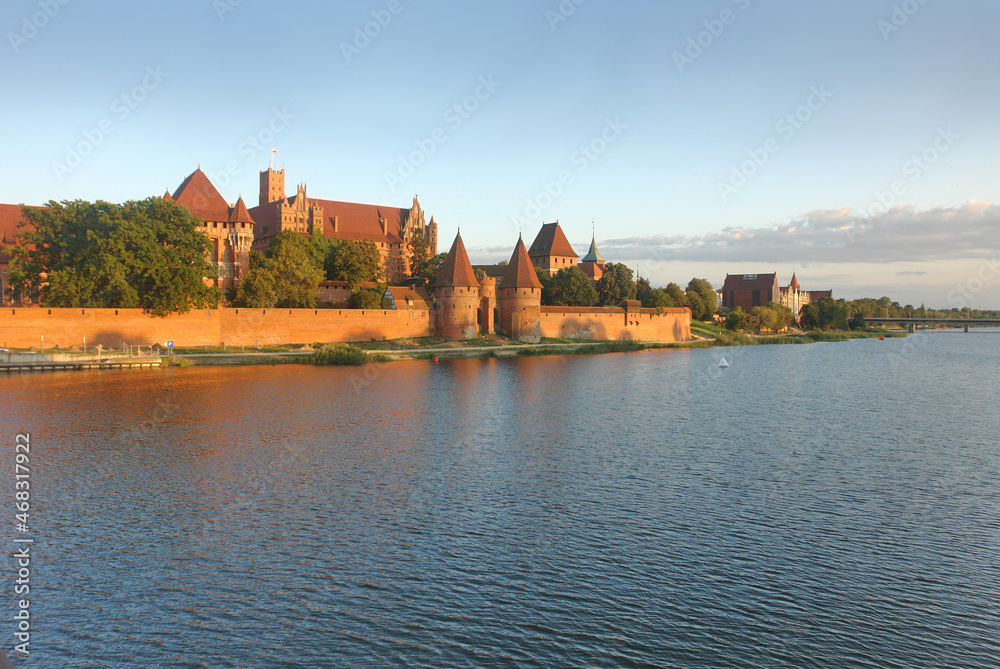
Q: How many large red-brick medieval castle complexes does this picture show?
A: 1